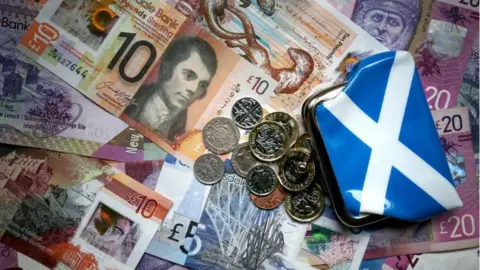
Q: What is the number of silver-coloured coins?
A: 5